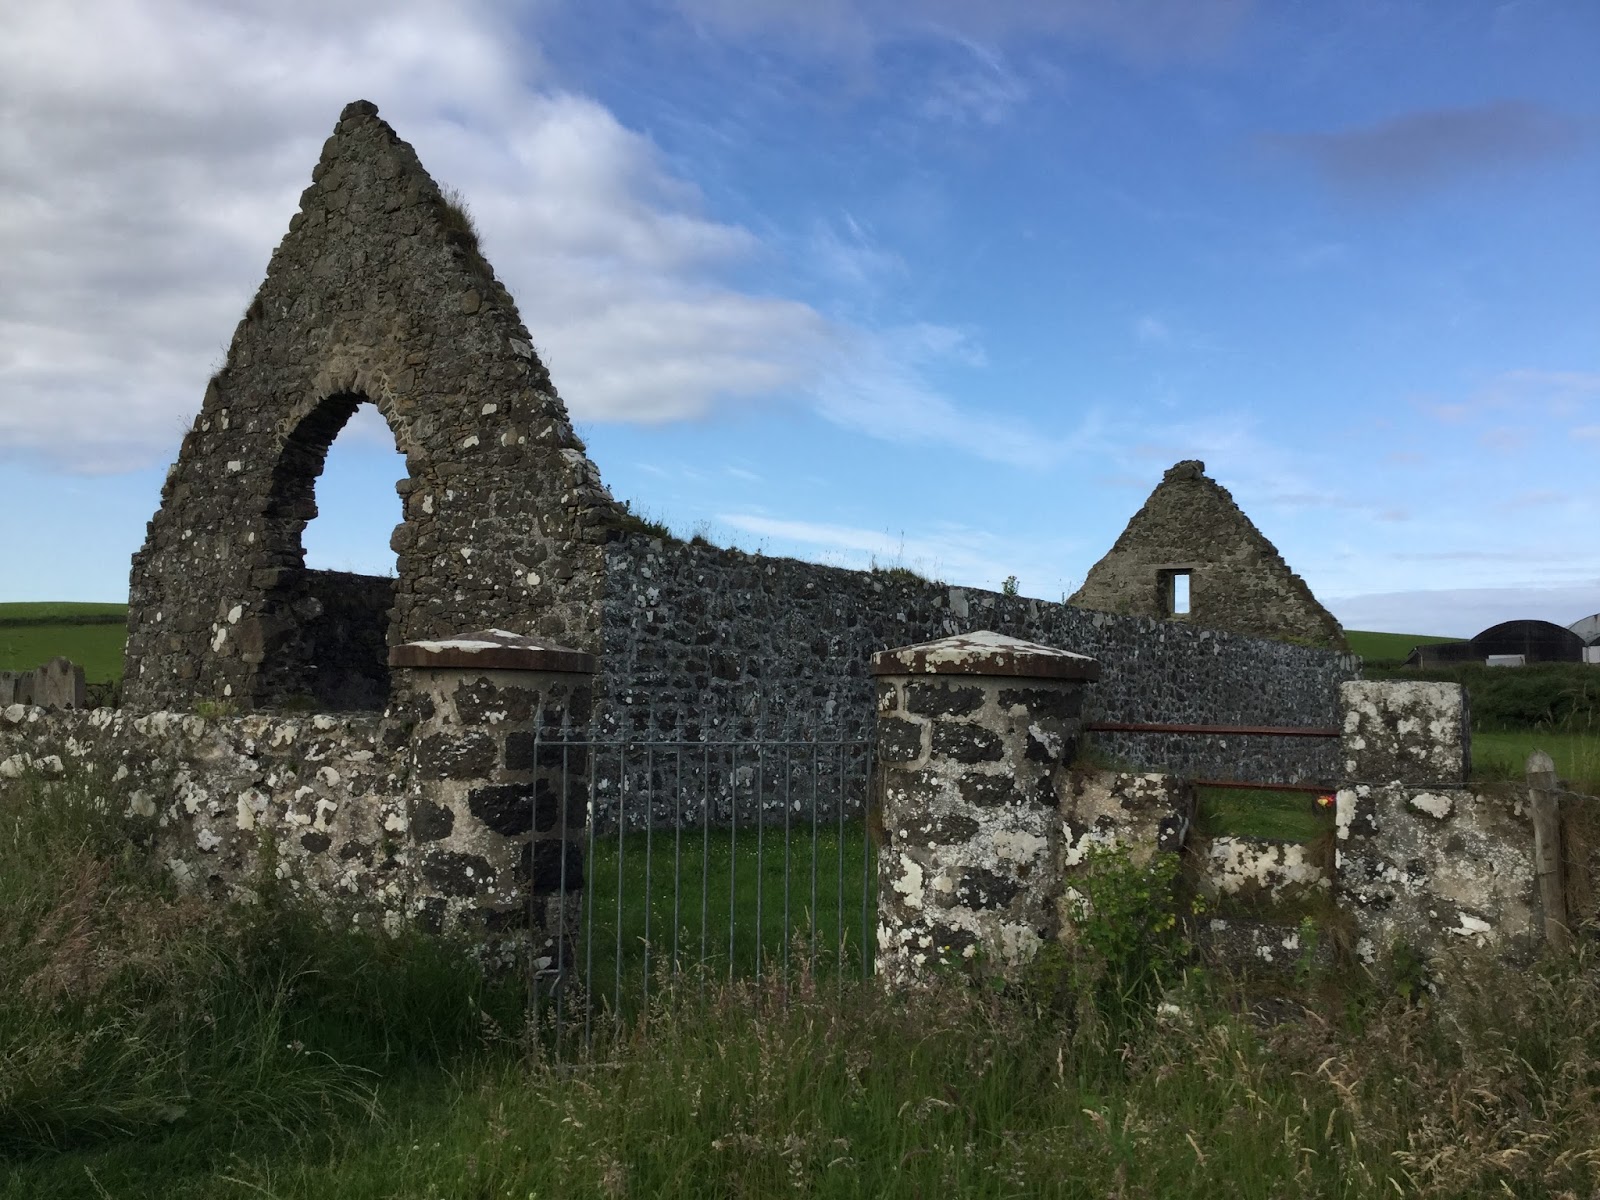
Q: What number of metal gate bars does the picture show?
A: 13